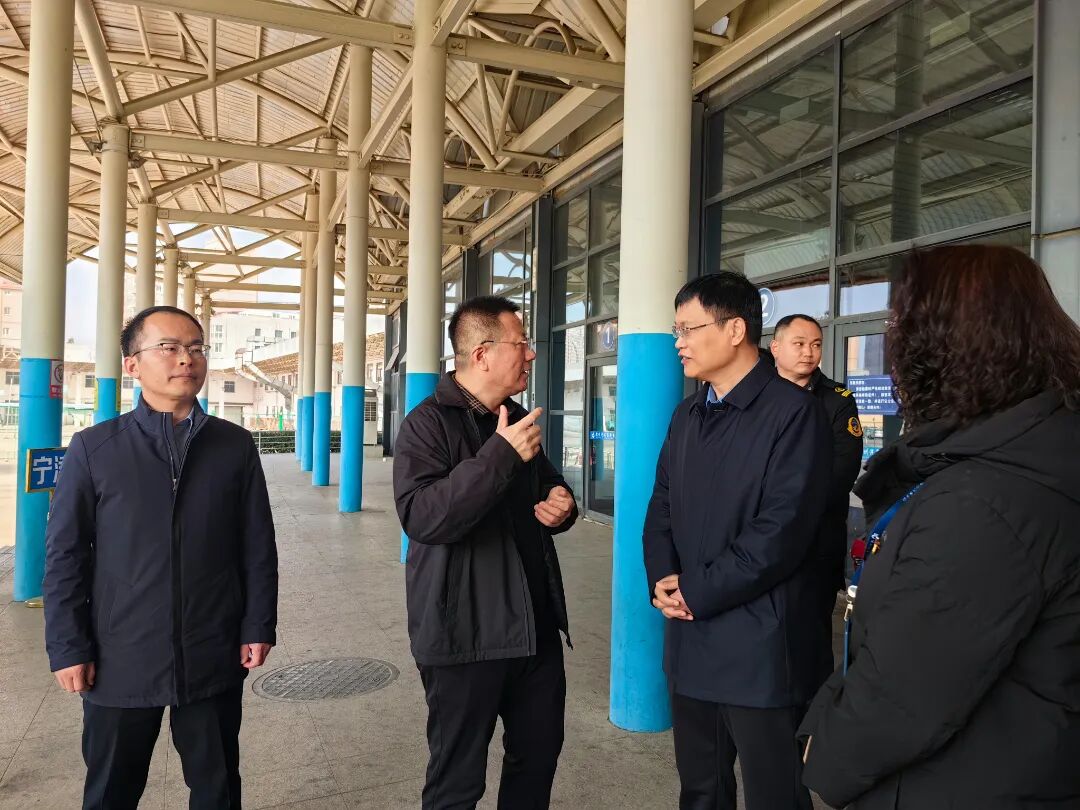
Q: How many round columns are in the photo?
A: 12